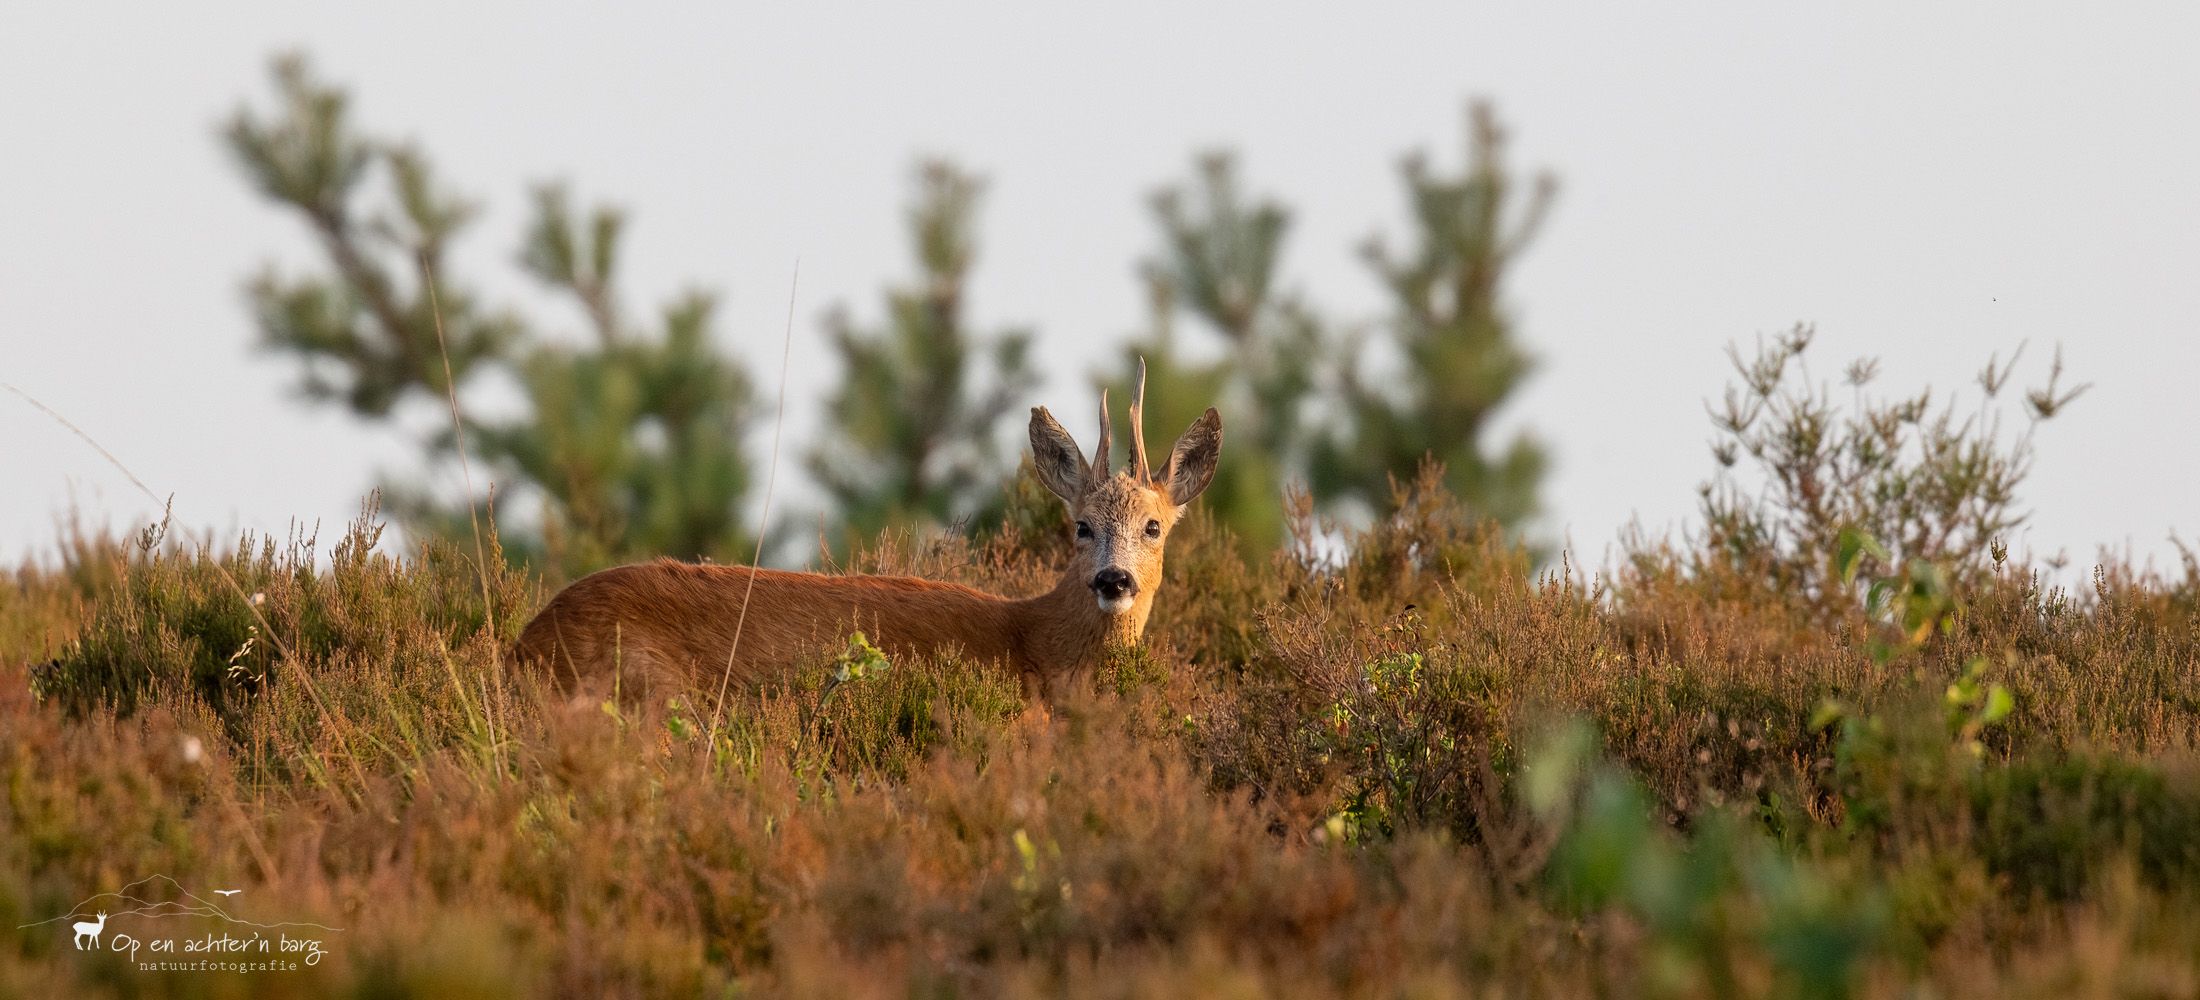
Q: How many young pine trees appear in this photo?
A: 5